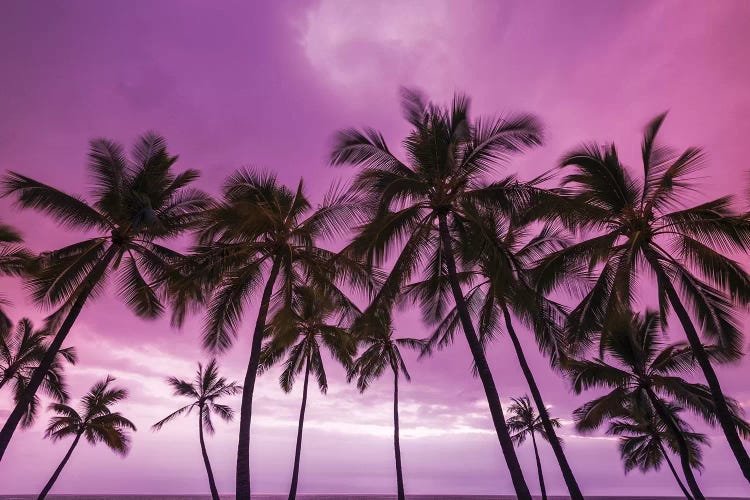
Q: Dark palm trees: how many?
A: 13